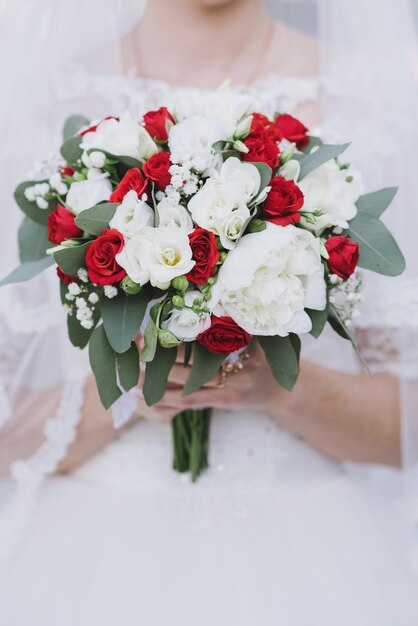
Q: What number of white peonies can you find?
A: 1